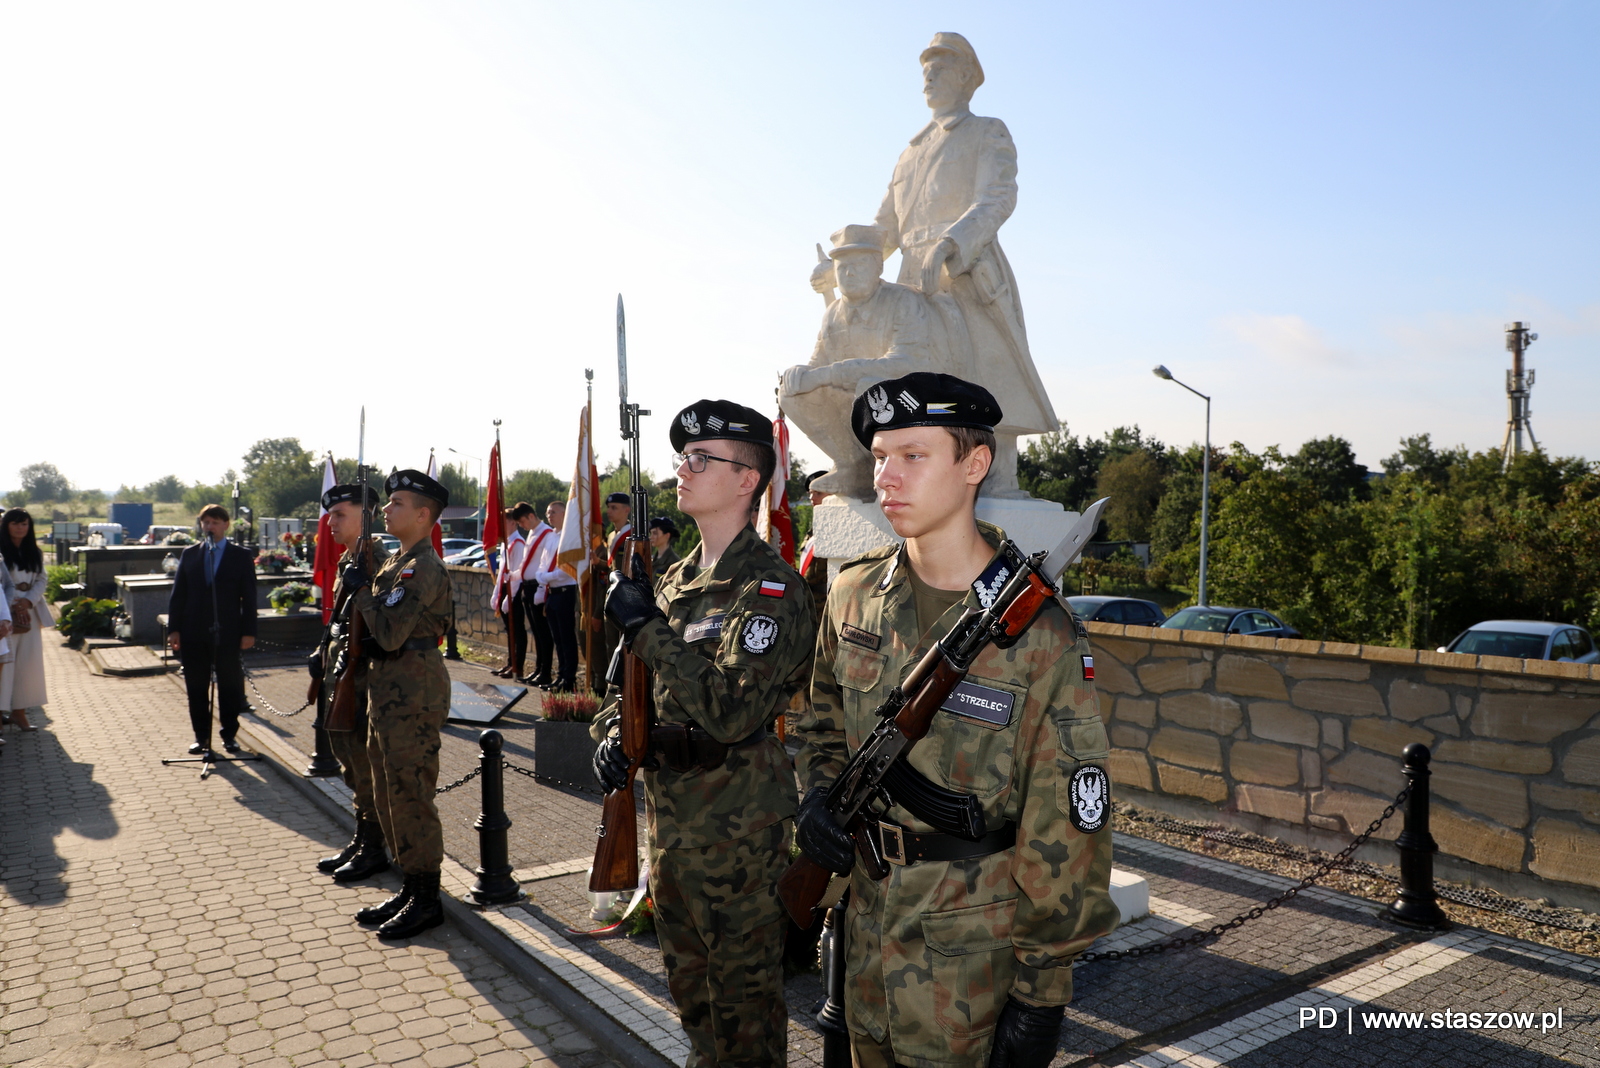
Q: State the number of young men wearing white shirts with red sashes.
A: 3